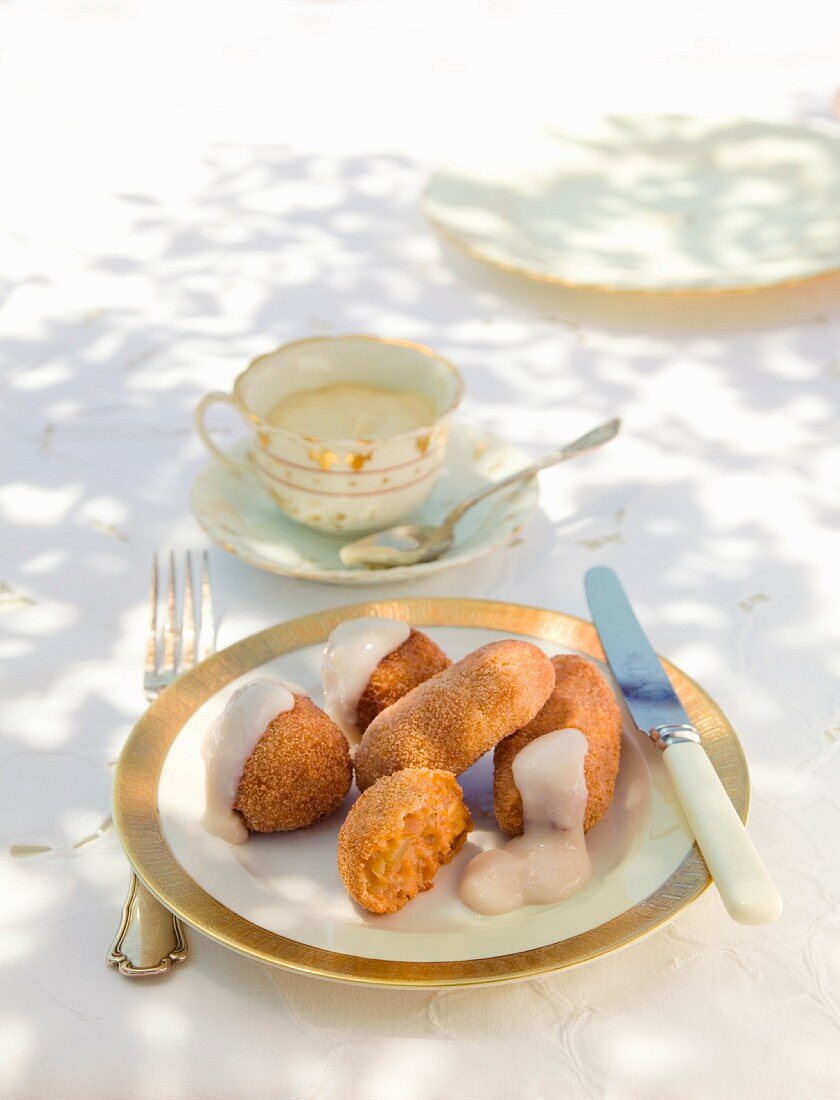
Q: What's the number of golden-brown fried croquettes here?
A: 5